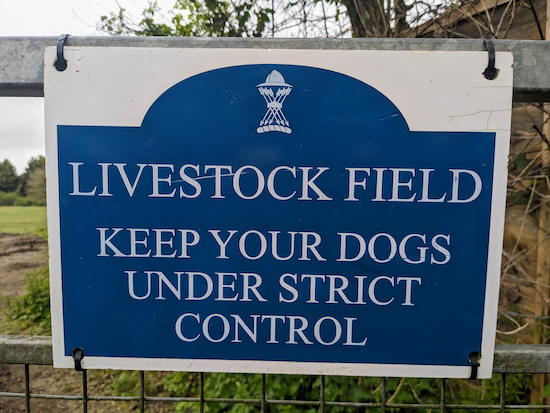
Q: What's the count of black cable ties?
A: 4